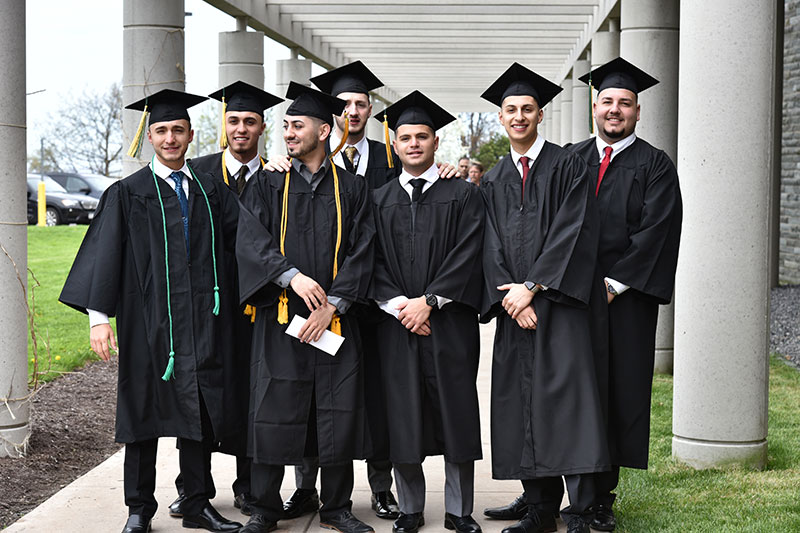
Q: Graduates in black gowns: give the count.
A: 7